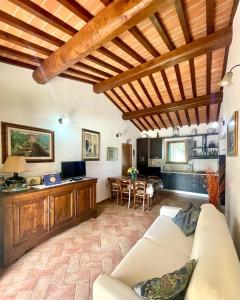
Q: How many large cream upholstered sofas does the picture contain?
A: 1